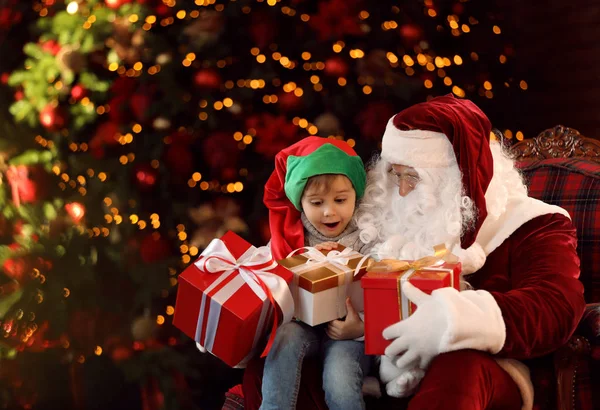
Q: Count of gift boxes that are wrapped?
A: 3